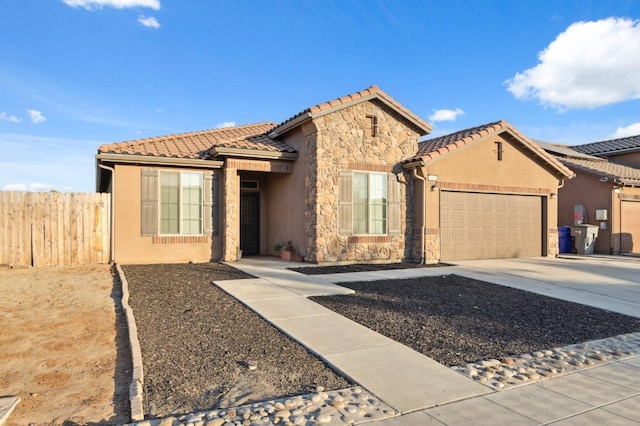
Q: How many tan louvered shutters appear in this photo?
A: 4